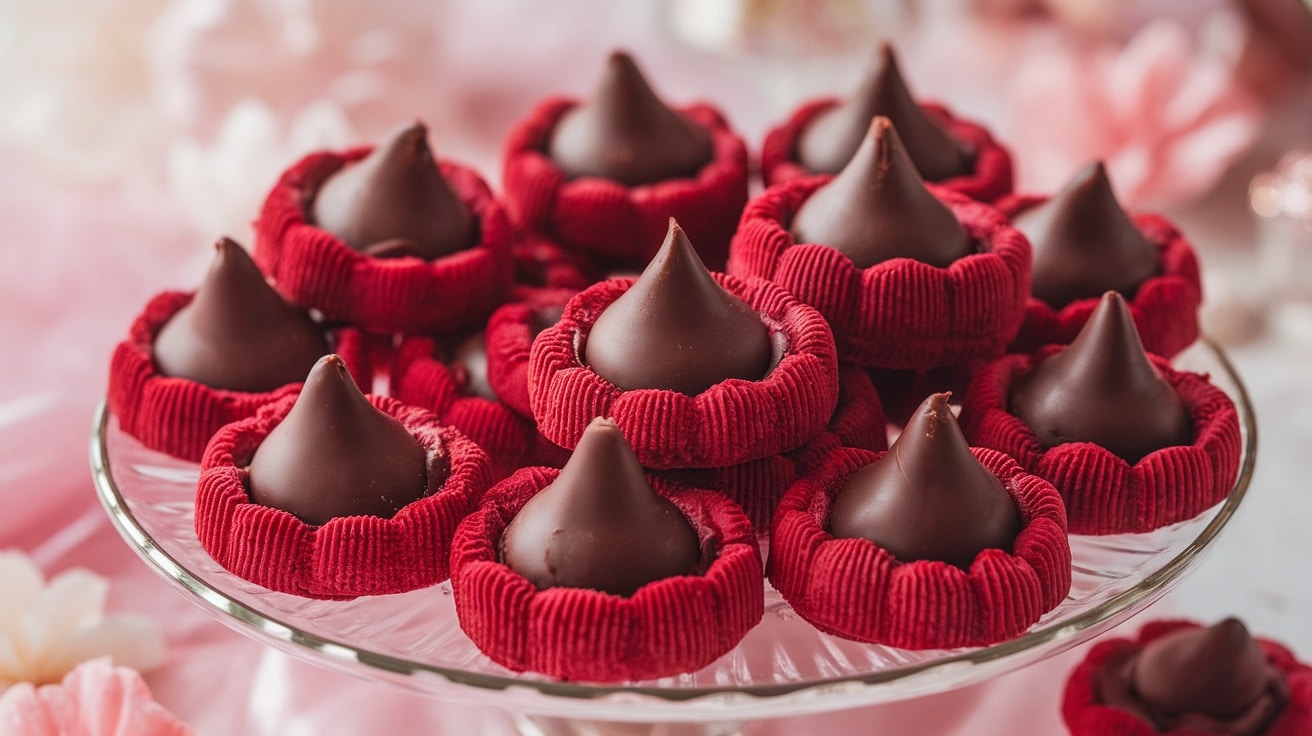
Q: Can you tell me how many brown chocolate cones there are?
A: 12